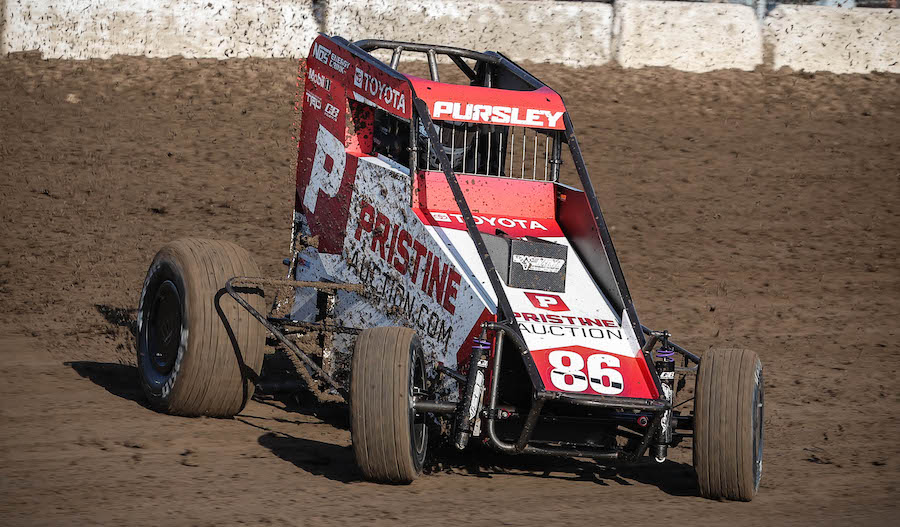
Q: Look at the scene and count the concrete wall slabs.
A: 4